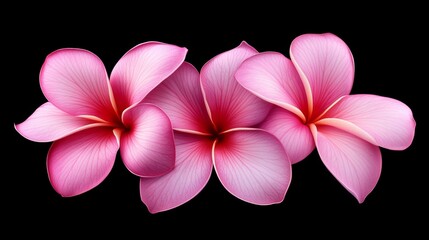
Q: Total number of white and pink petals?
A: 14